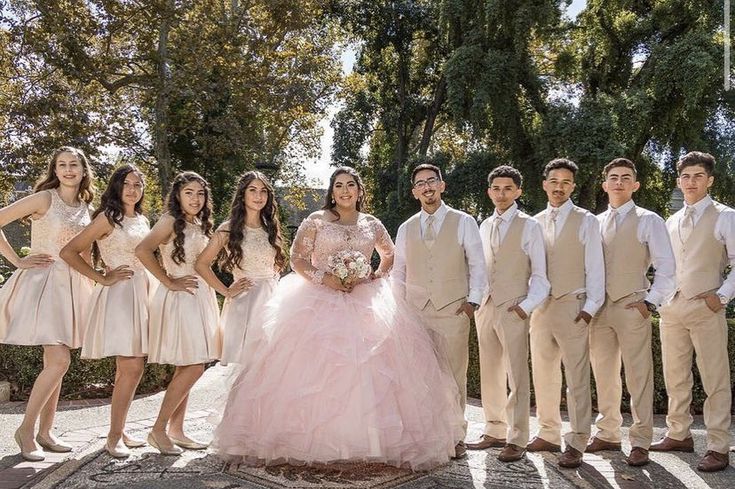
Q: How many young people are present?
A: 10